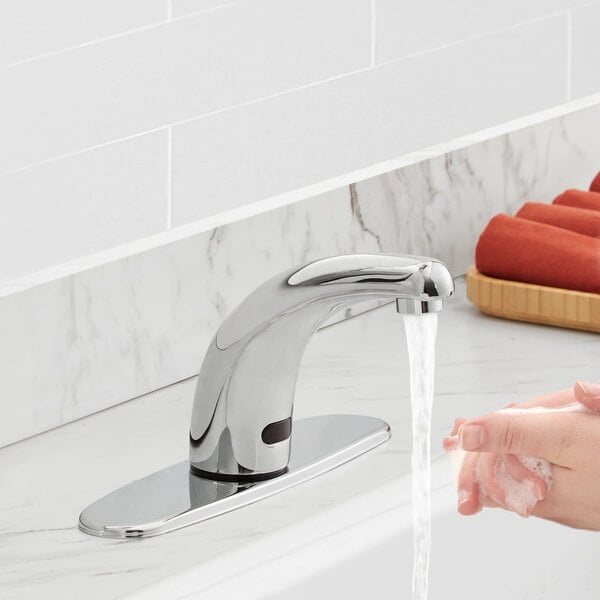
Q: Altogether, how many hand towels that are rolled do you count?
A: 4